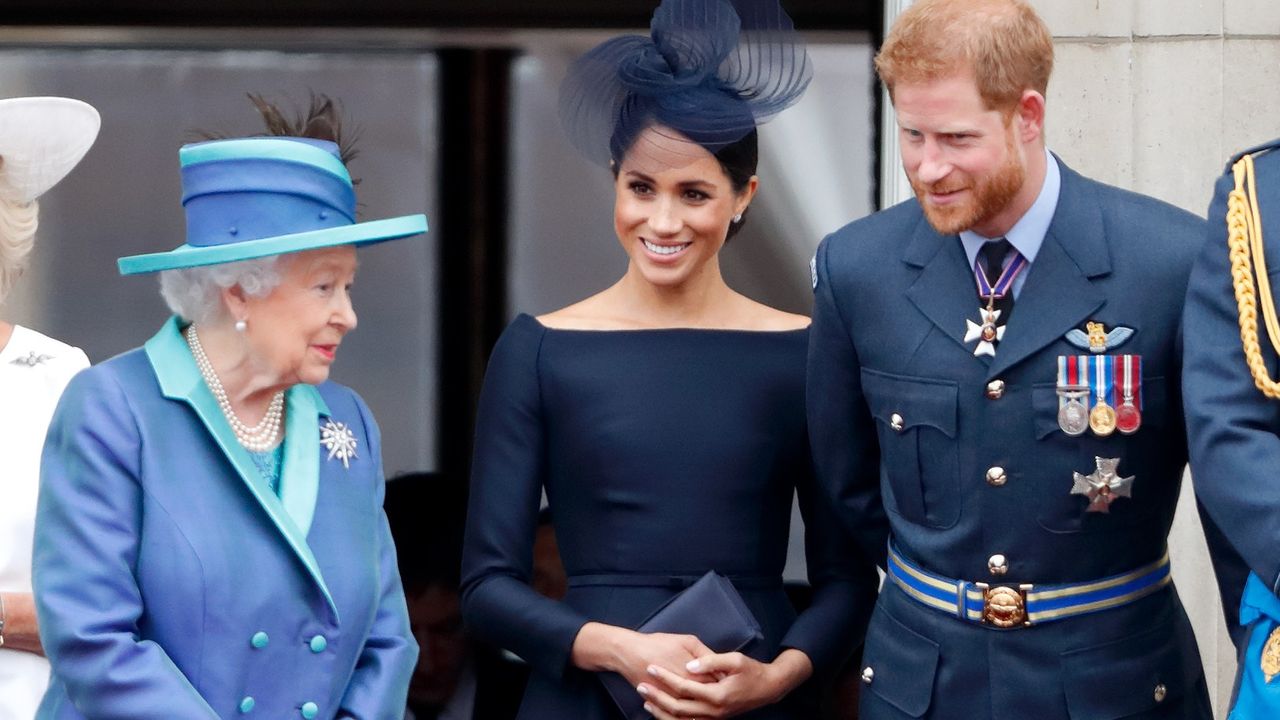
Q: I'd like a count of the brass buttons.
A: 6